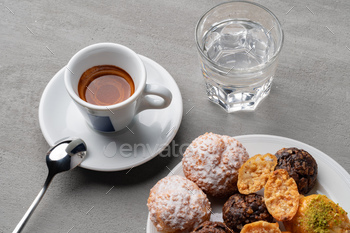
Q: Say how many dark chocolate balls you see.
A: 3